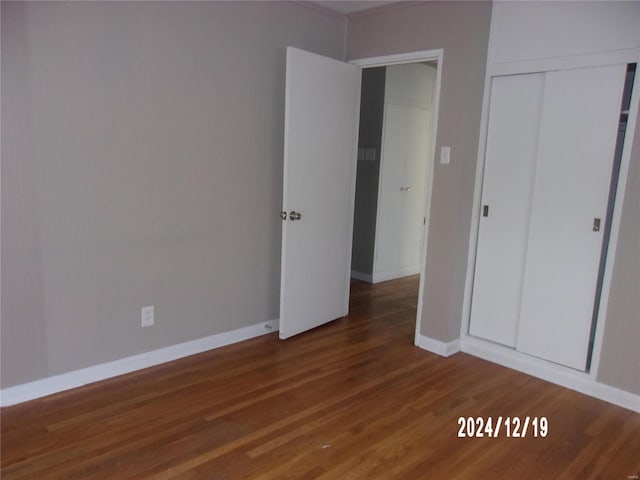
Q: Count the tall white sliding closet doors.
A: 2